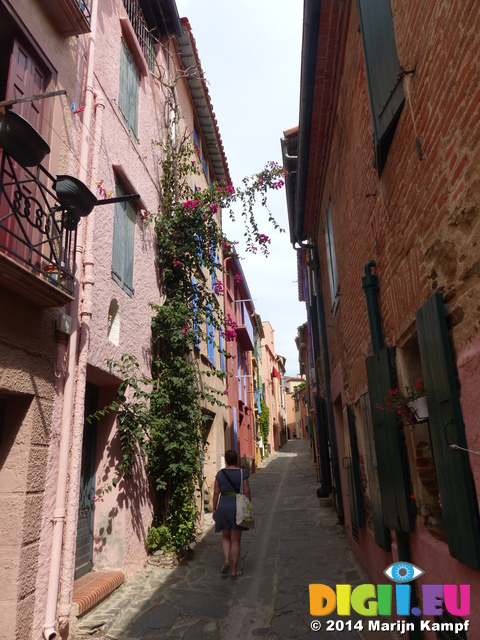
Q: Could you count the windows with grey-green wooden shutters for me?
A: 2